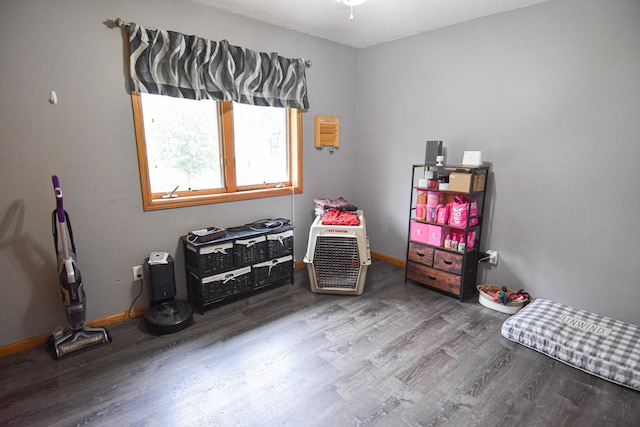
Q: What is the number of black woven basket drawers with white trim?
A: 5